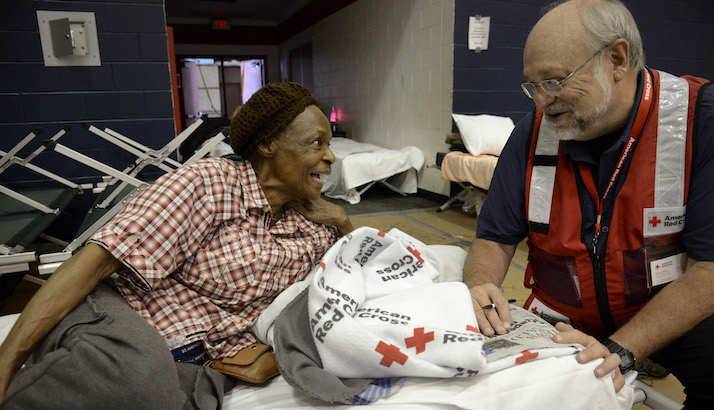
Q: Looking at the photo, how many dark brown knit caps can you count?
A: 1